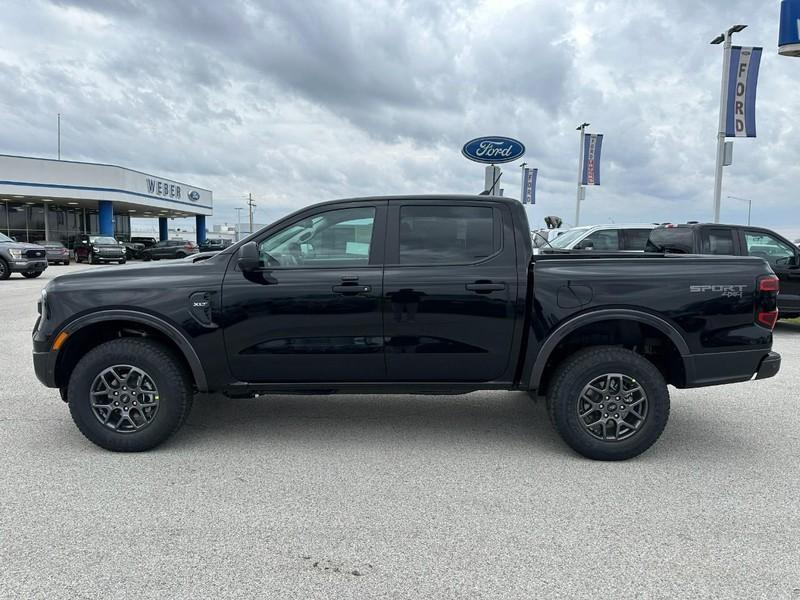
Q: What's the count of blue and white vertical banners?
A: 3